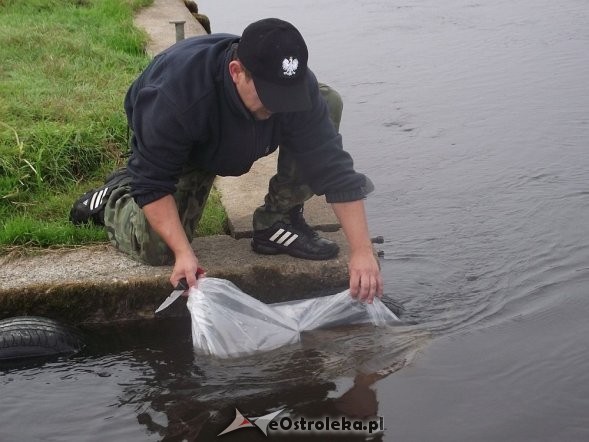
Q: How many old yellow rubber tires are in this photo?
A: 0